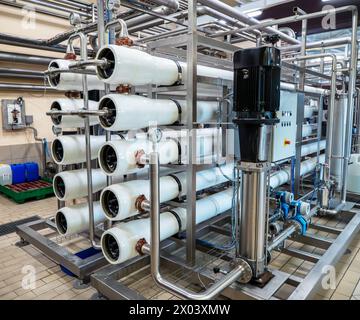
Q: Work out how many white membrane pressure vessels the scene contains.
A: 10